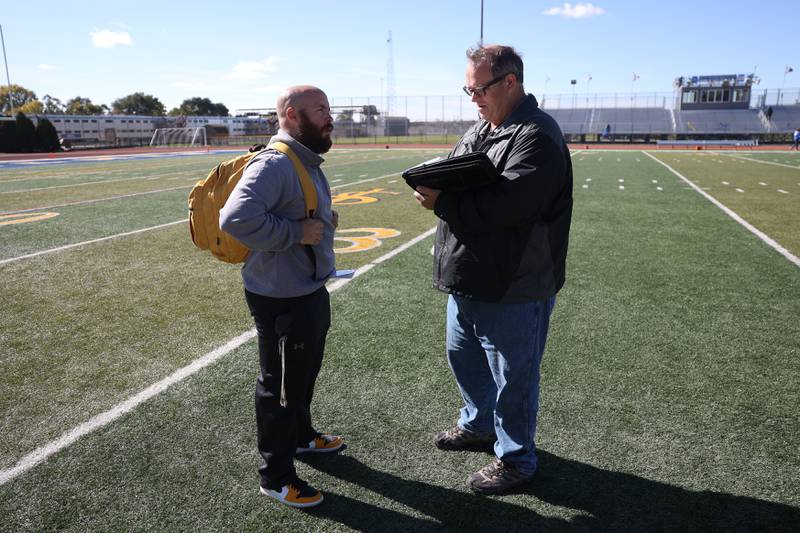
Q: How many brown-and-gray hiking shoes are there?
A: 2